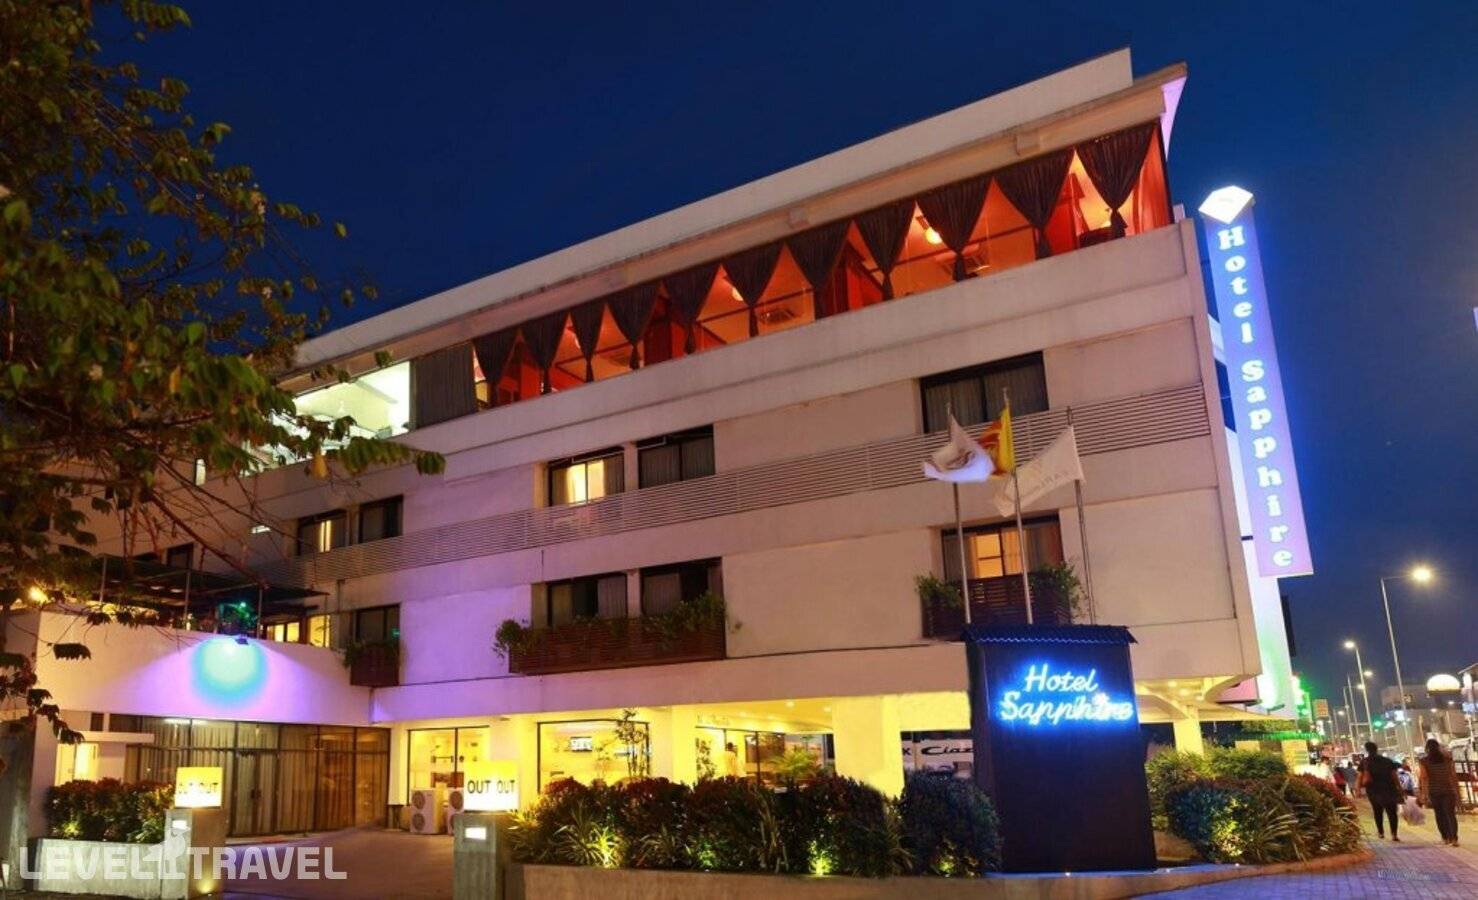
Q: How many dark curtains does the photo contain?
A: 11